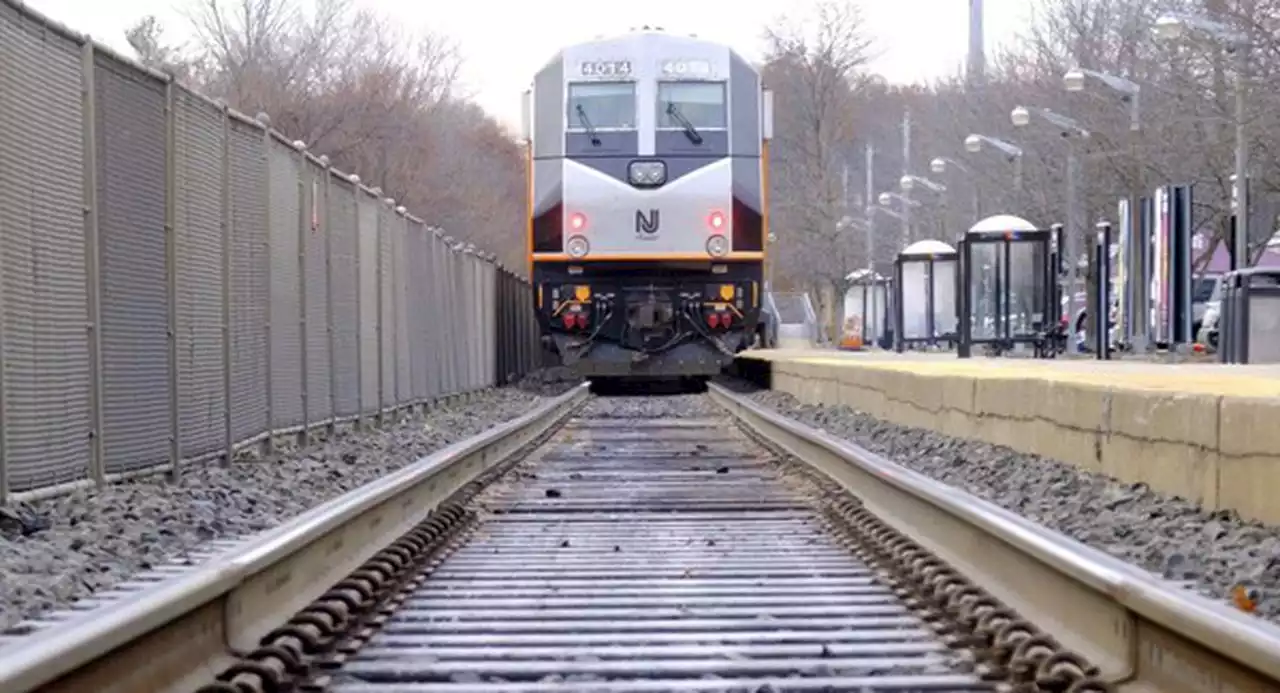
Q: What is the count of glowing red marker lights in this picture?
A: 2